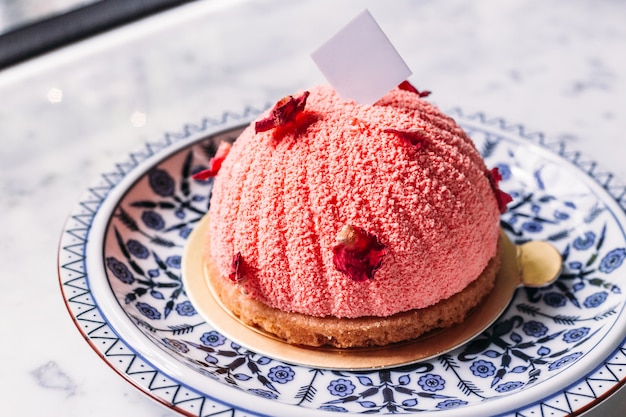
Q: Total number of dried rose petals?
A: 7